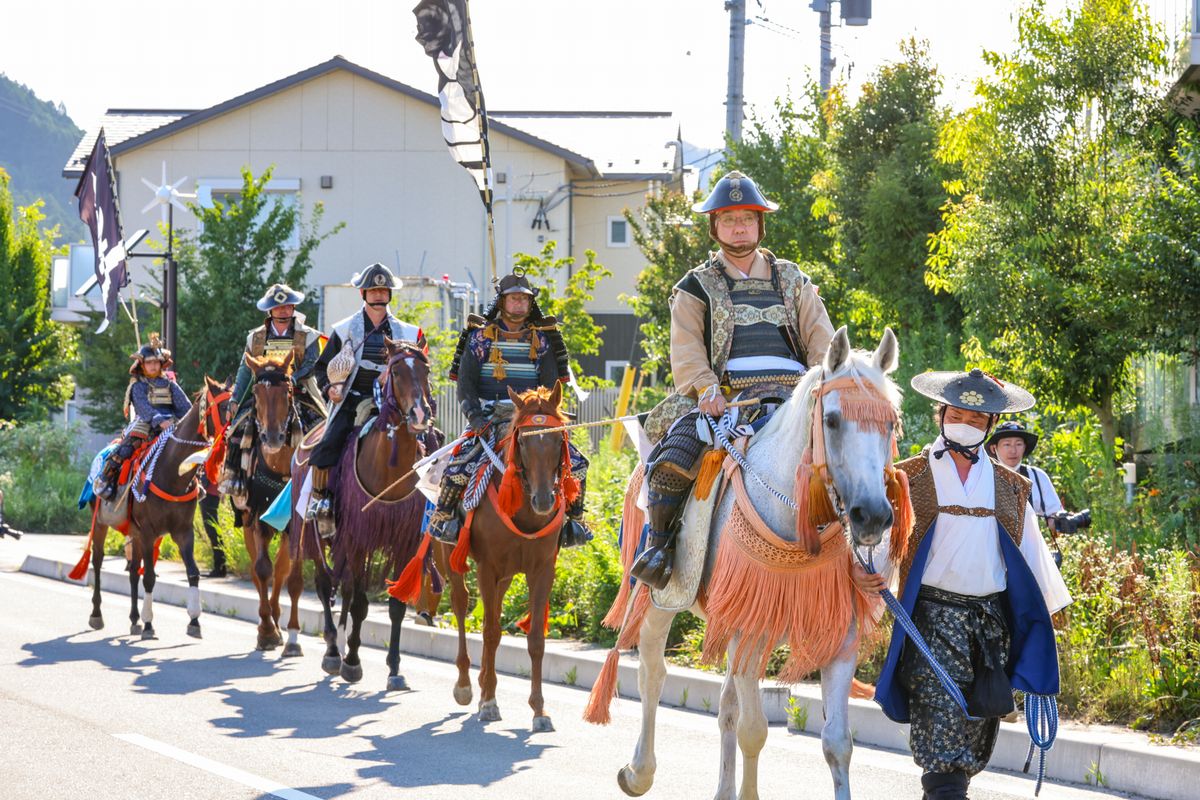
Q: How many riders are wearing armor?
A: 5